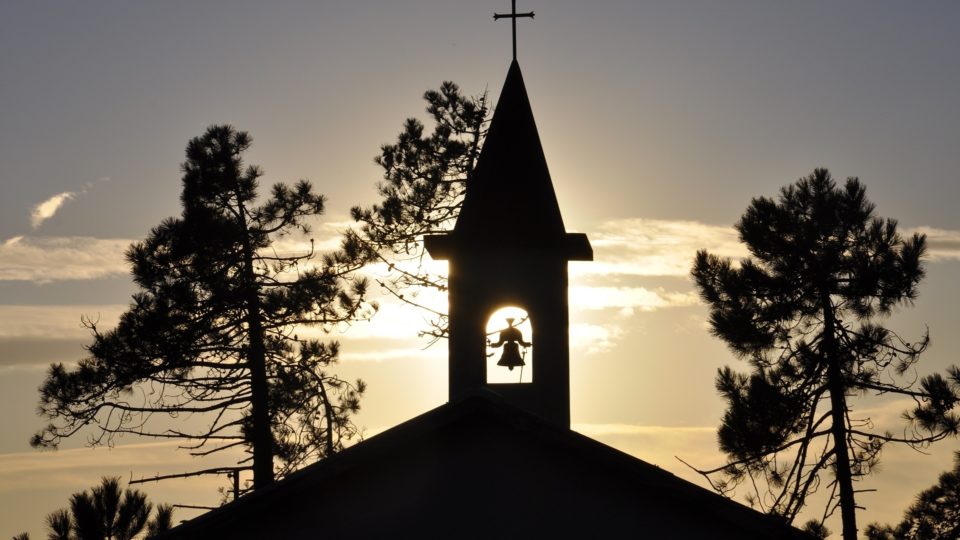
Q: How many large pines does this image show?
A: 3